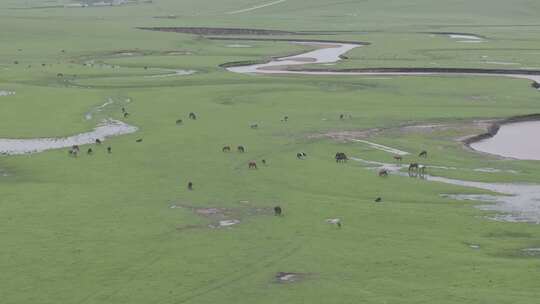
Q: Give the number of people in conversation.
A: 0